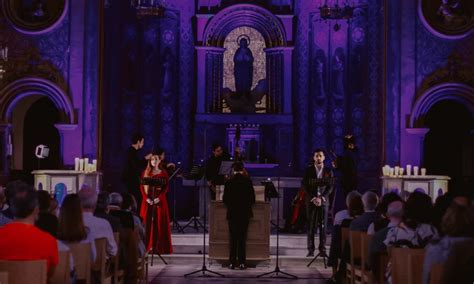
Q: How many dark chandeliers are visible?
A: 2